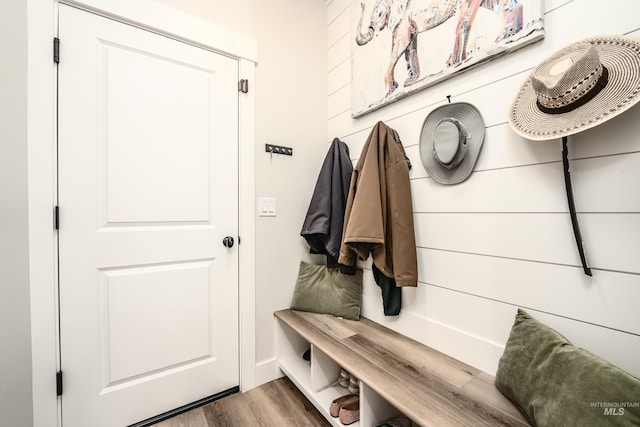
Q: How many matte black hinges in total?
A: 3